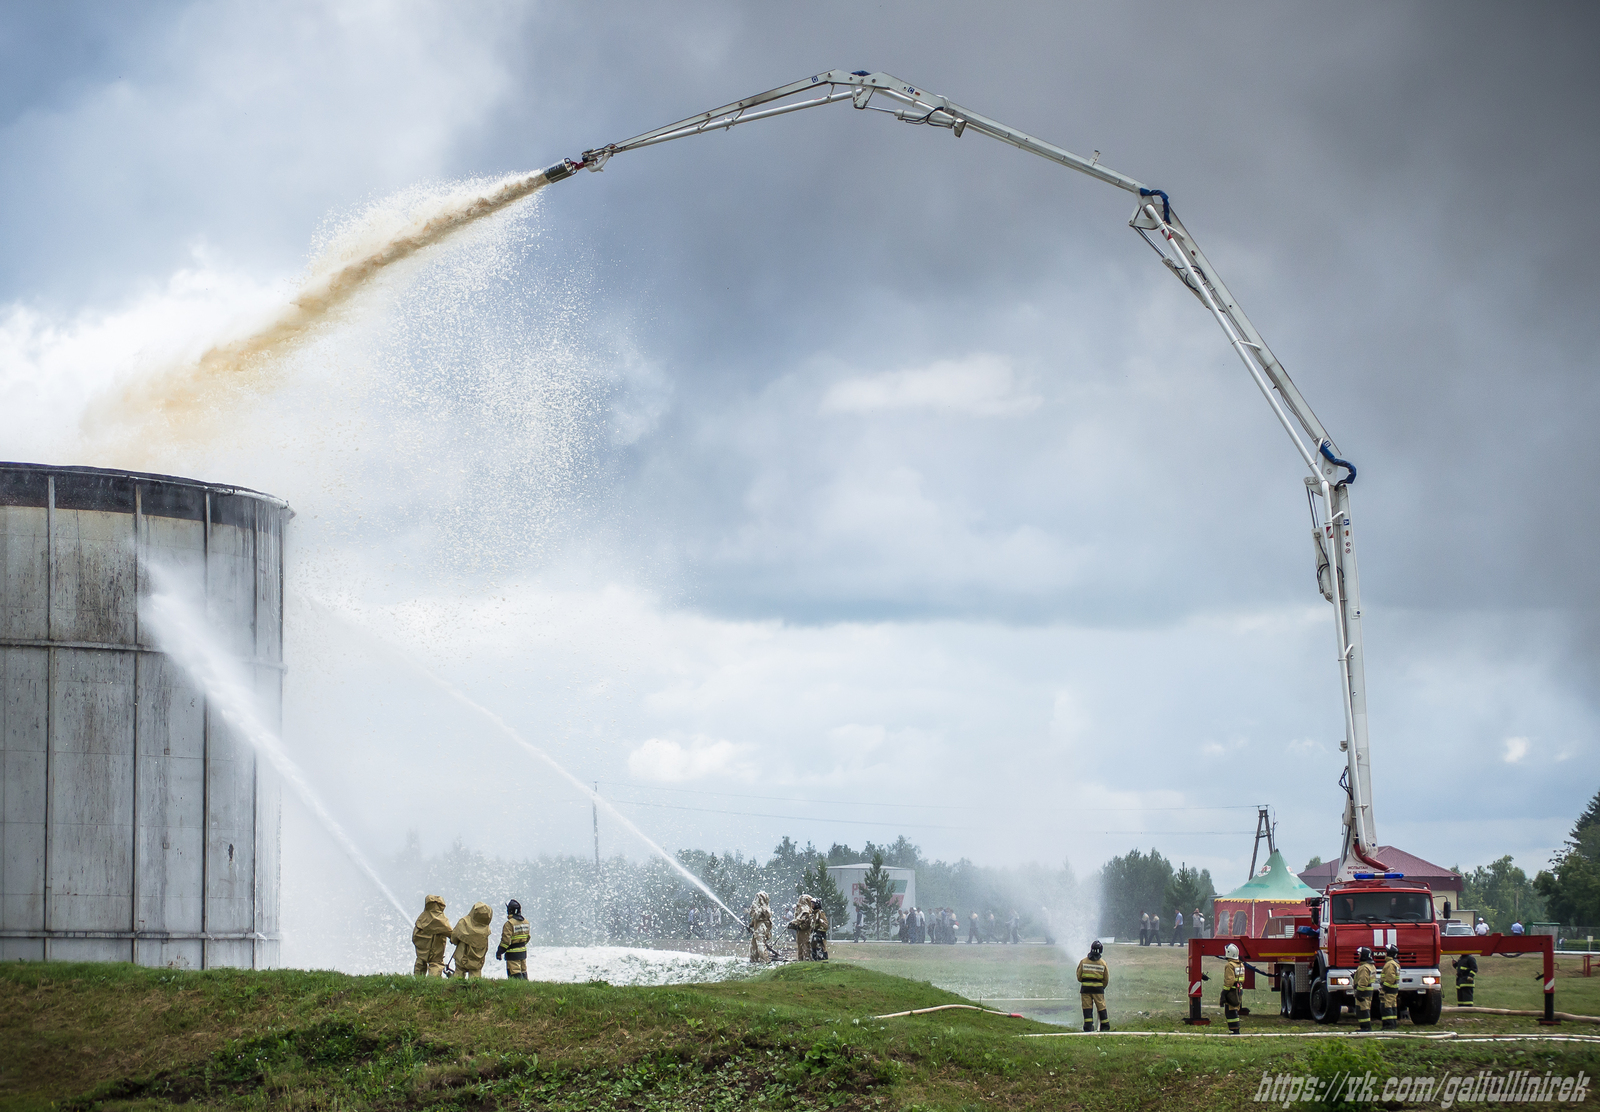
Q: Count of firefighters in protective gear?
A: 11